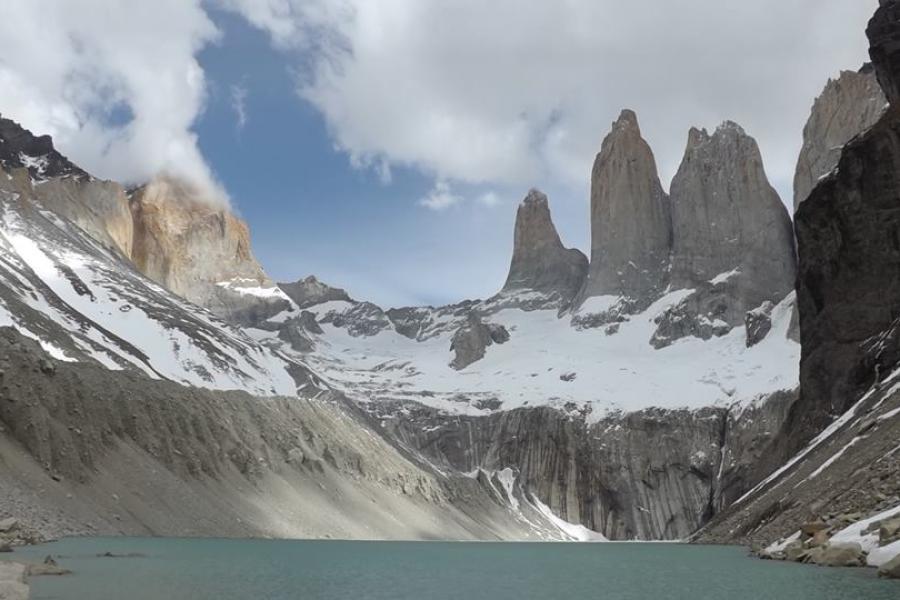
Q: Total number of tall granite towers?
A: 3